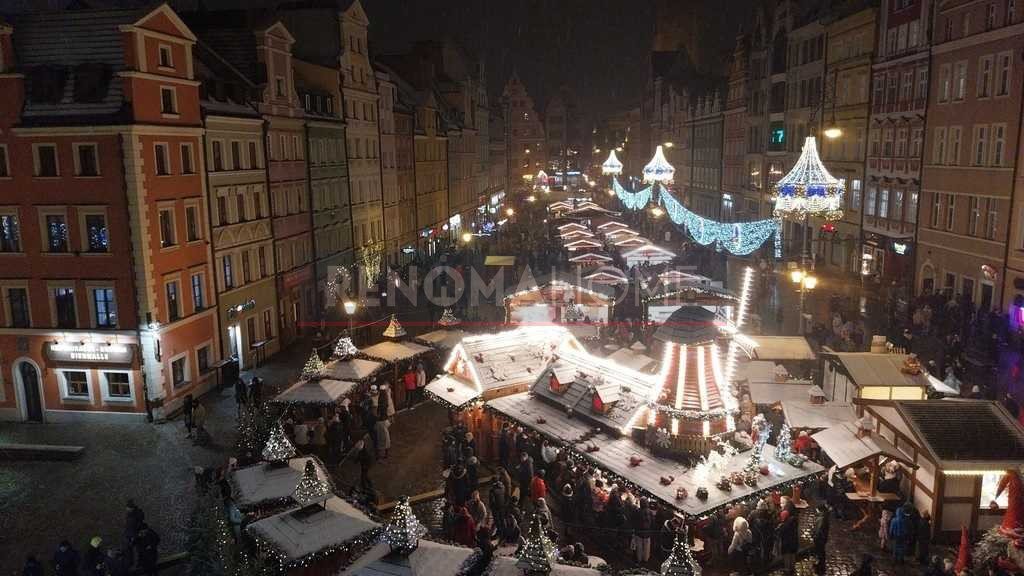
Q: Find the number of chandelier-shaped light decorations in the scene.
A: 3